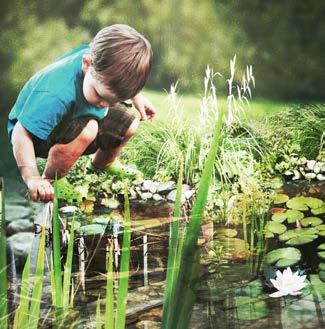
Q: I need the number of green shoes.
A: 2